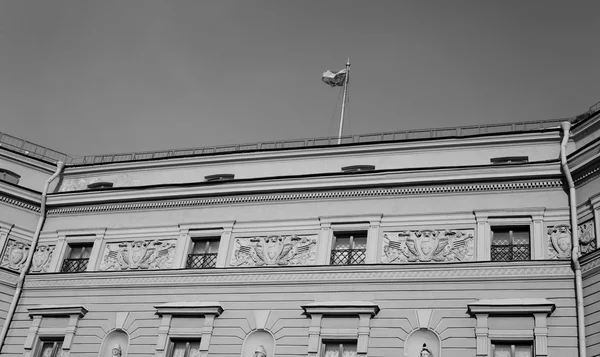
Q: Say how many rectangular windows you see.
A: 8